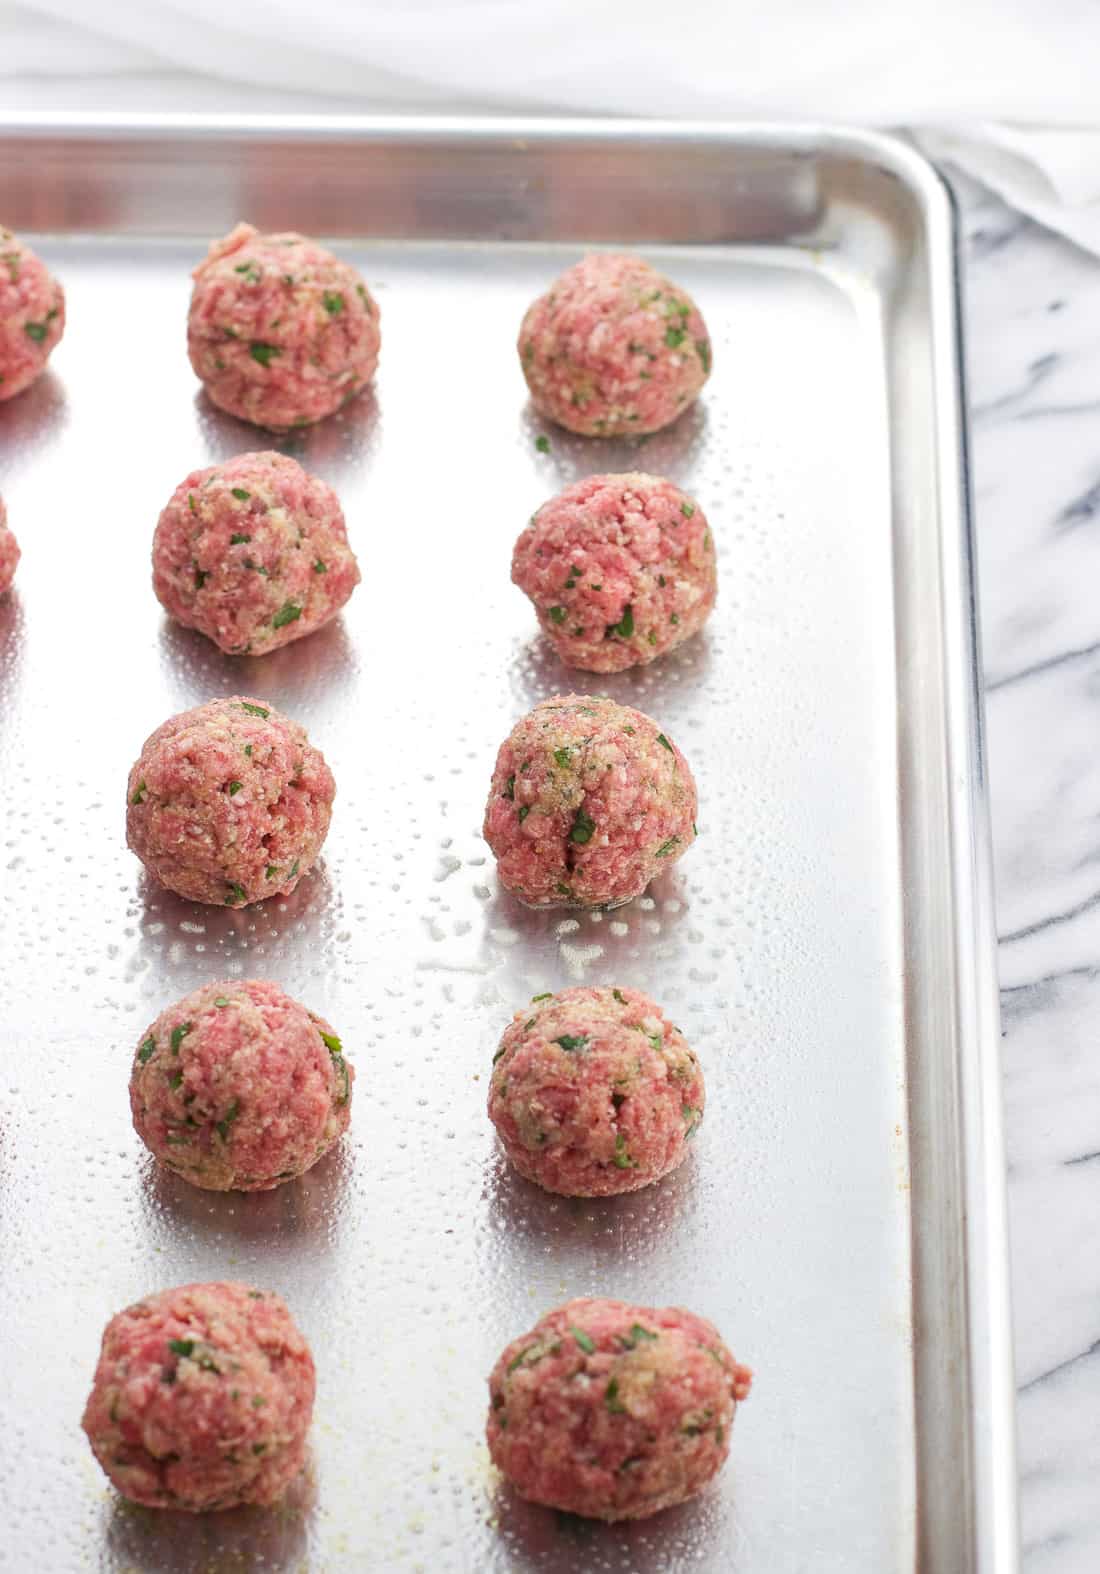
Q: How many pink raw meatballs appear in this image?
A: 12